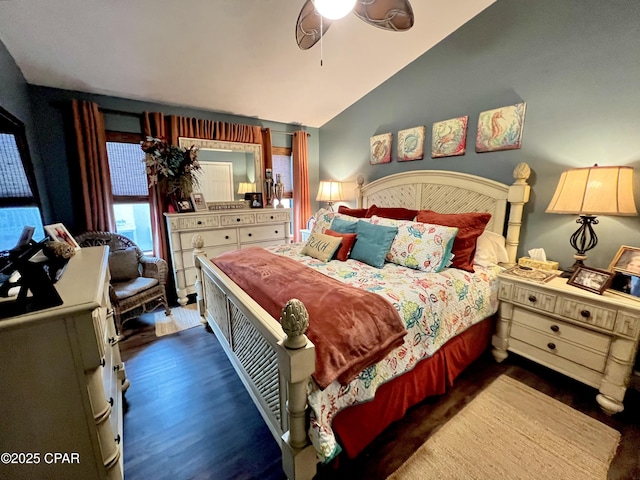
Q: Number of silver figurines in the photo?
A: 2